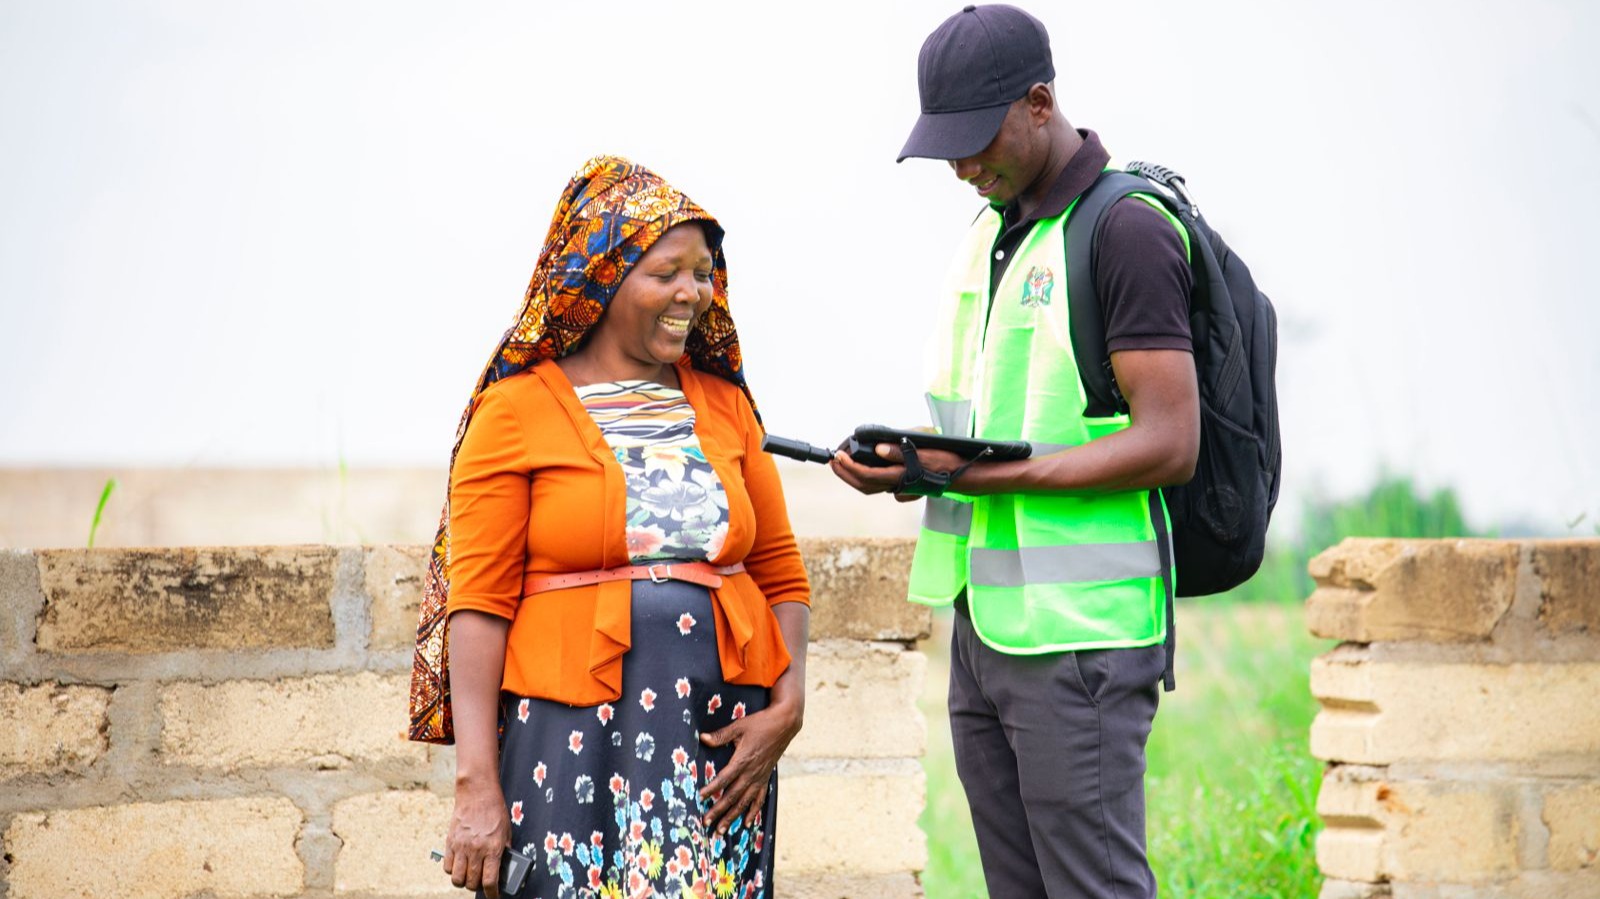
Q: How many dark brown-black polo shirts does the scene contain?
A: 1